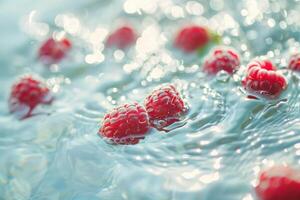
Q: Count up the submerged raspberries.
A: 10